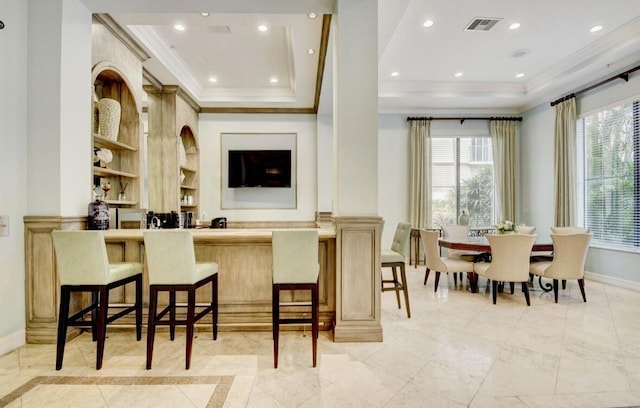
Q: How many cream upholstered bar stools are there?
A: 4